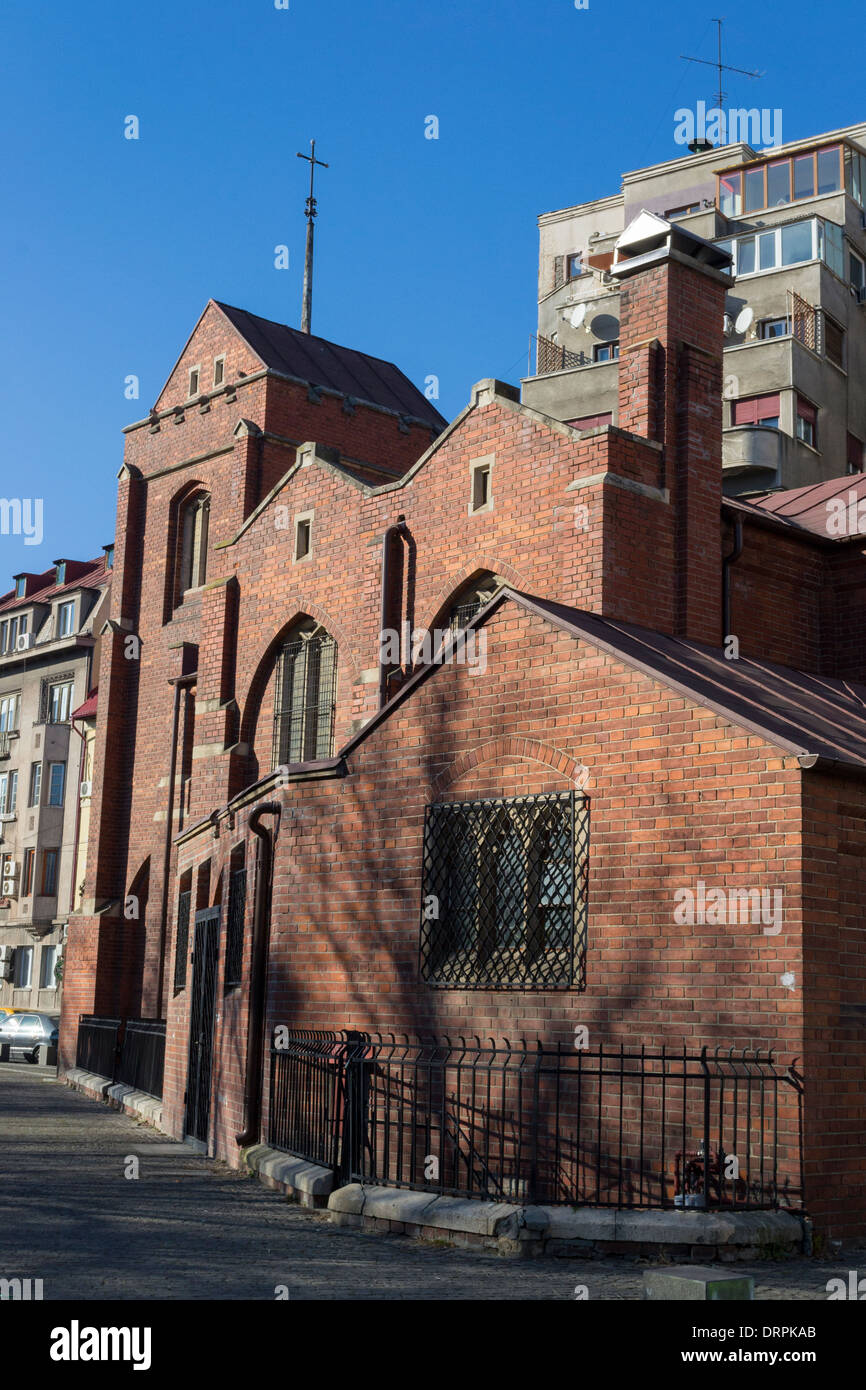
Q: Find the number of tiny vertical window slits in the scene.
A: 4